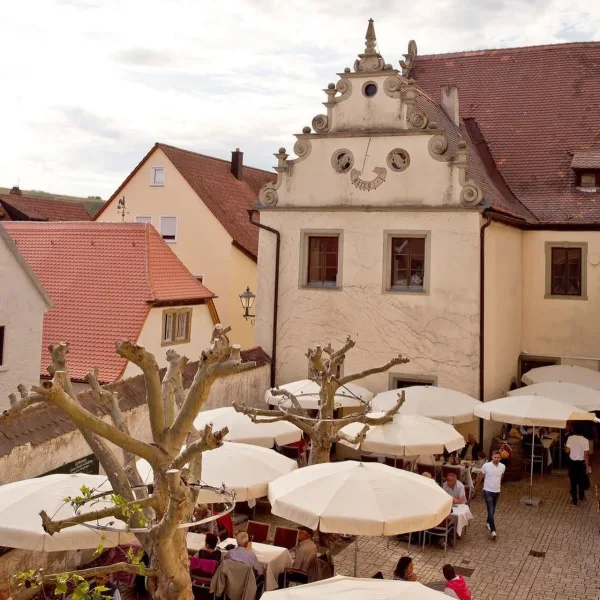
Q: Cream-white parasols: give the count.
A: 11